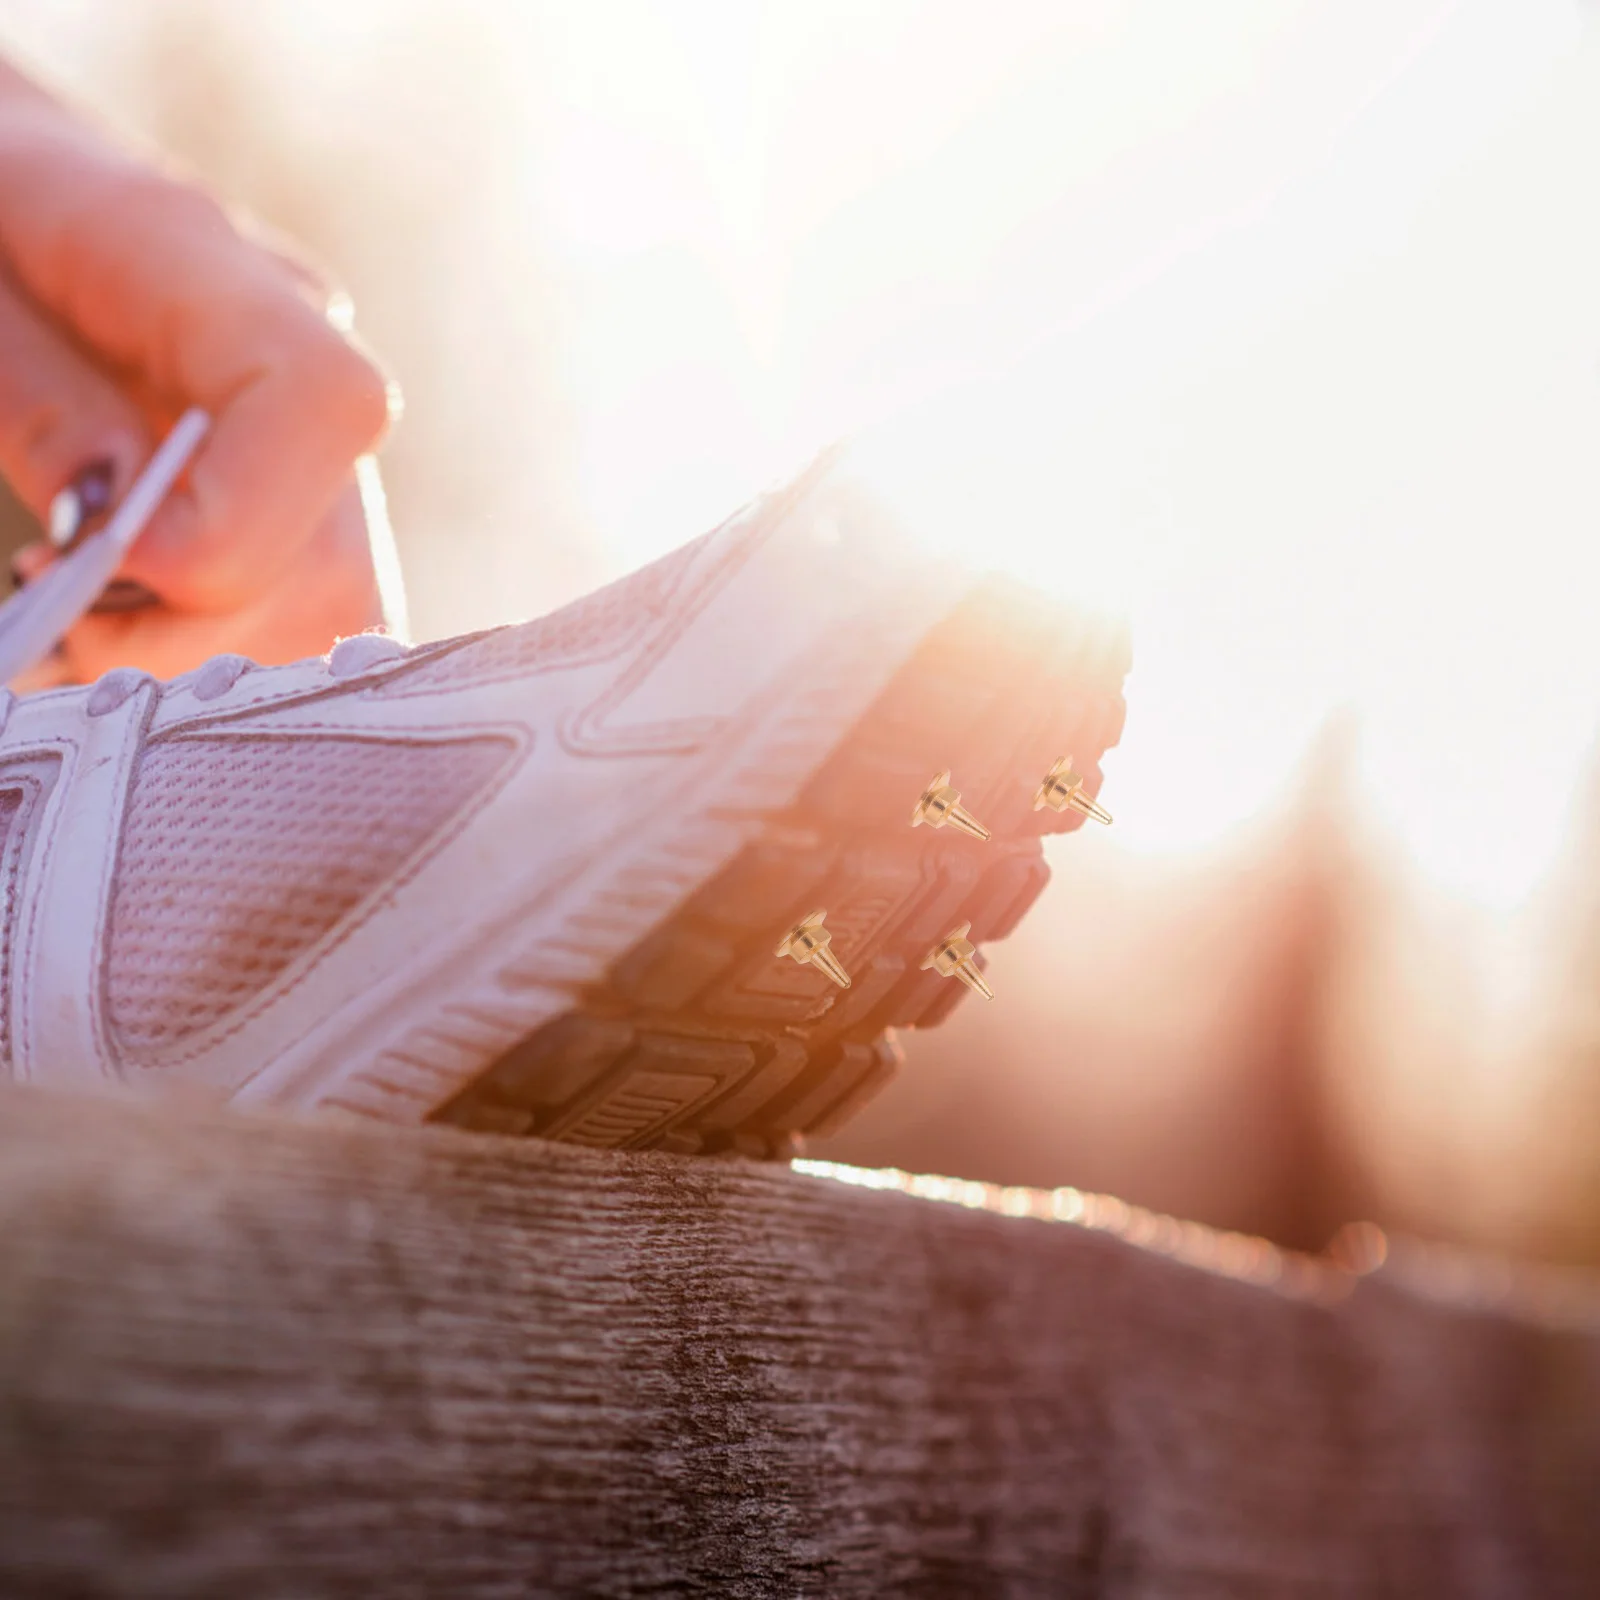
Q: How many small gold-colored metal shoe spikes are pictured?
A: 4